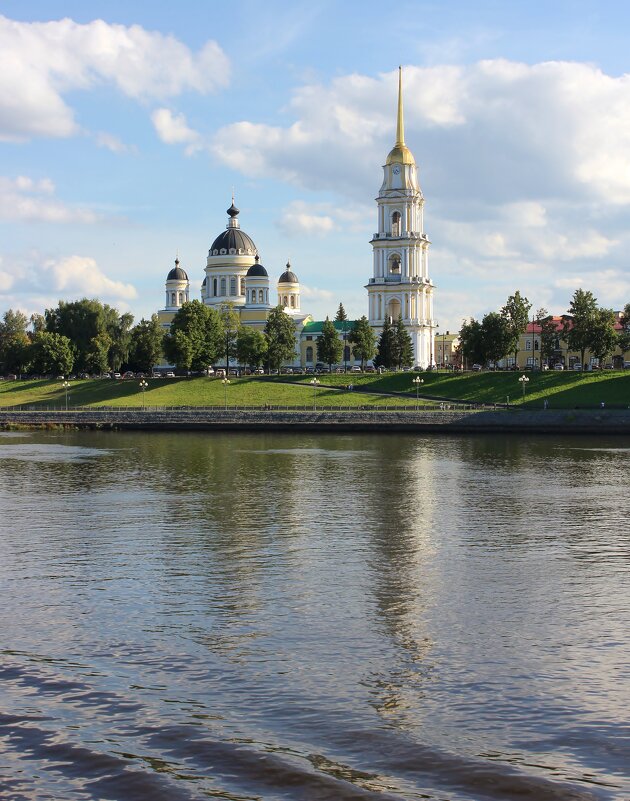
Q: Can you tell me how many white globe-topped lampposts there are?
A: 6